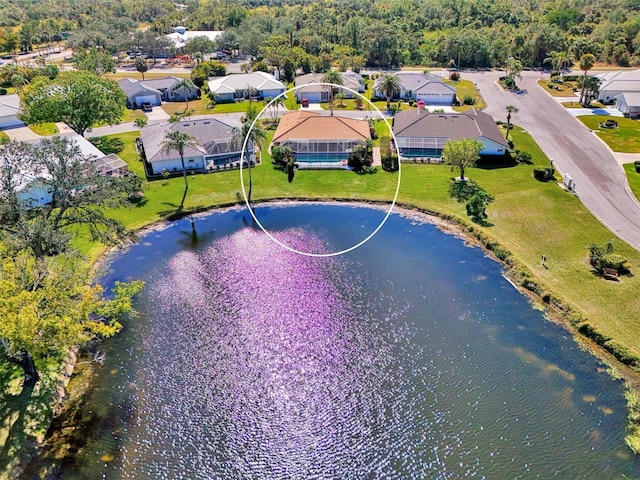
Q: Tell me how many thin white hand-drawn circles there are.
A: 1